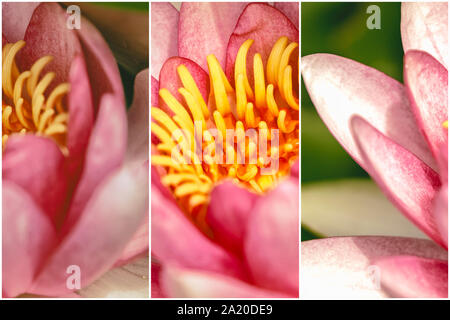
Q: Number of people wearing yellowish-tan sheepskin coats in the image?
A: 0